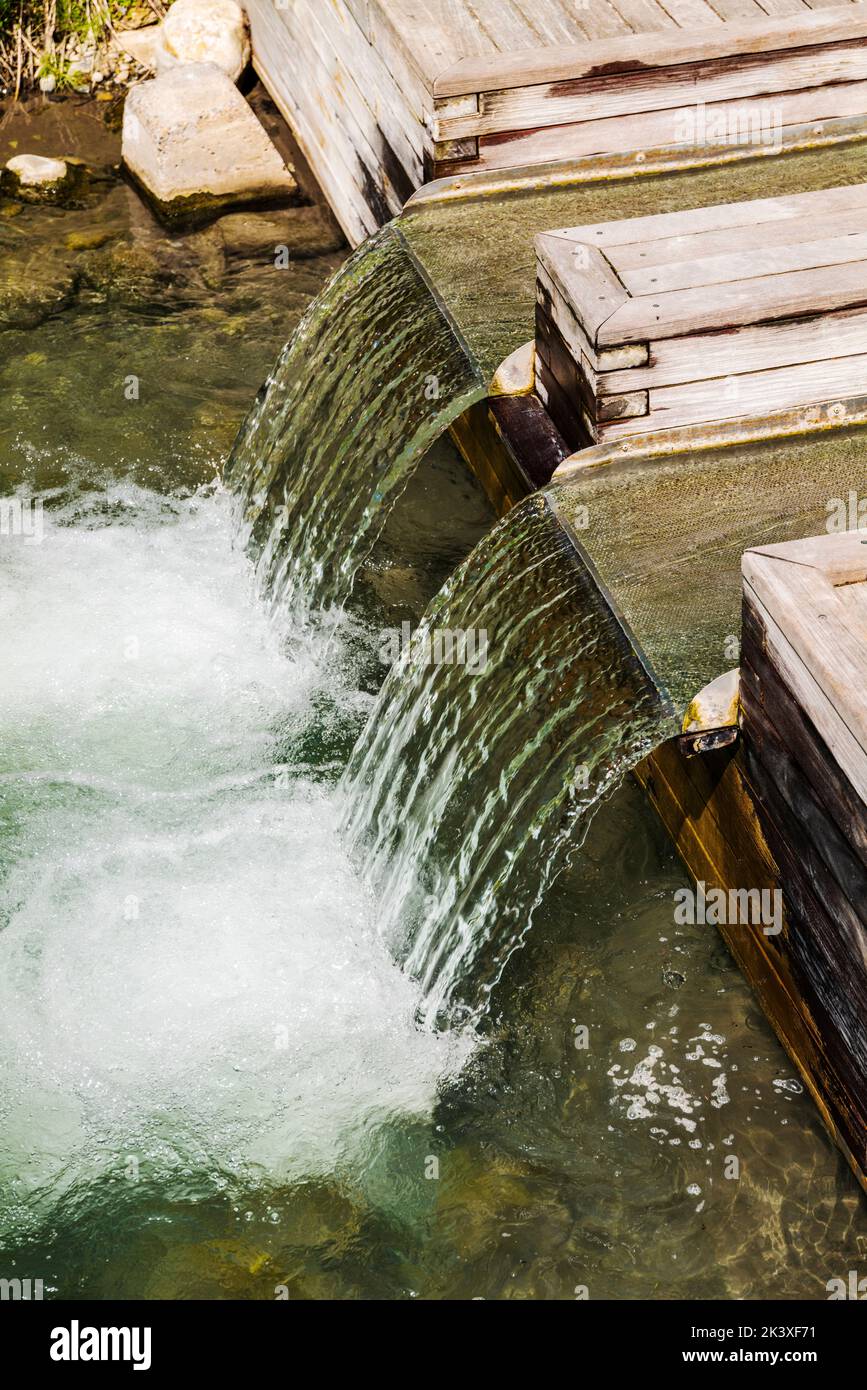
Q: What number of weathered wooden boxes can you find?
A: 3